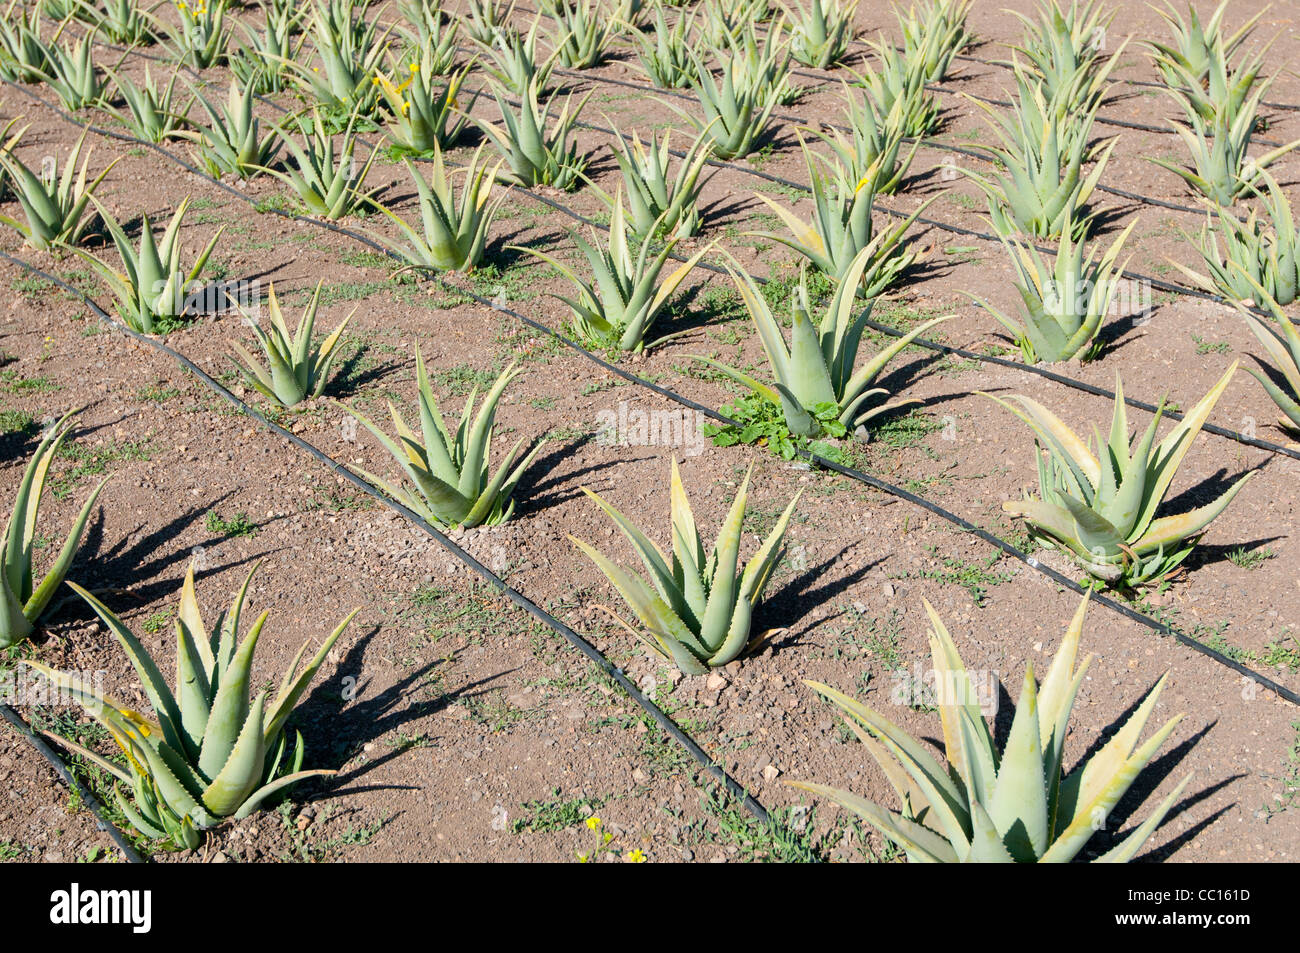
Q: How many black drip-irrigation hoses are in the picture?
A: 8